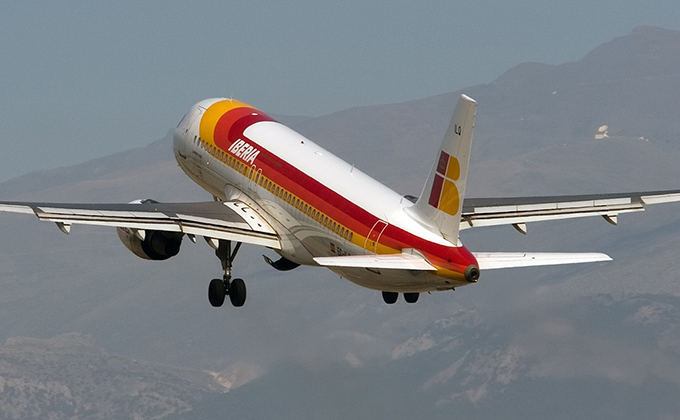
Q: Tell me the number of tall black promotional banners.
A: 0